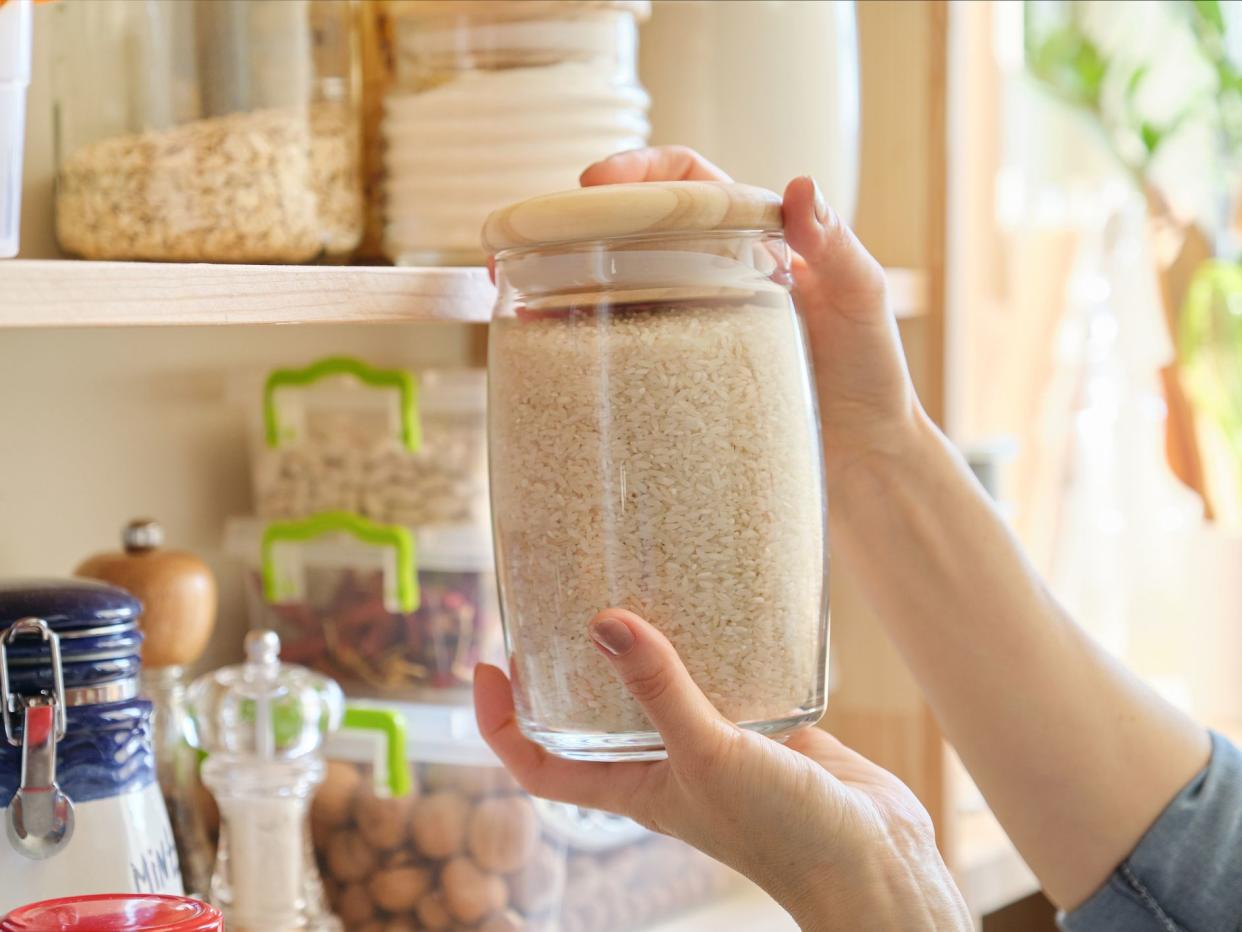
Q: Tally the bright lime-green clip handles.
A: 3